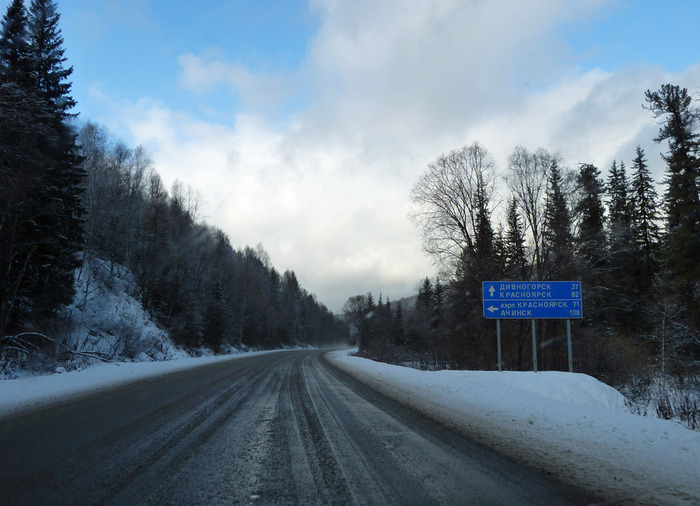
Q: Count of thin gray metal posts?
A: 3